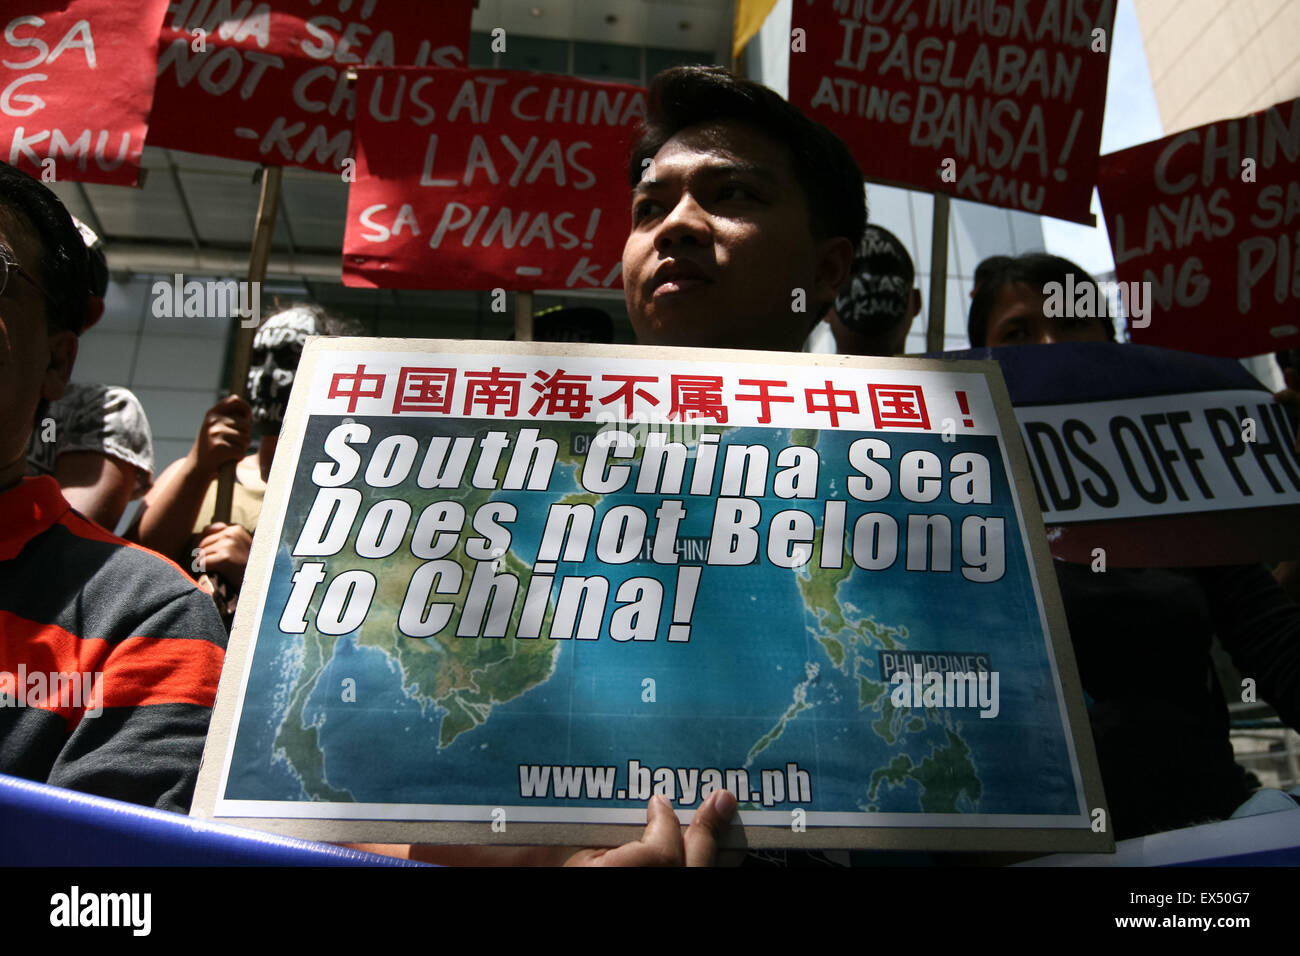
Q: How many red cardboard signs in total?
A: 5